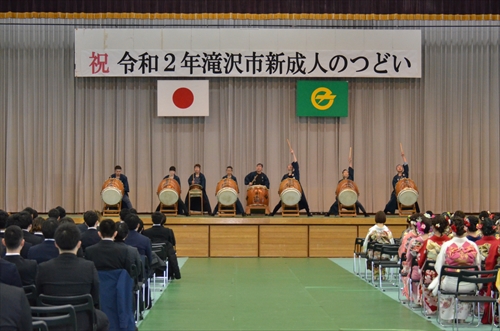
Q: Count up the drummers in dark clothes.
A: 8